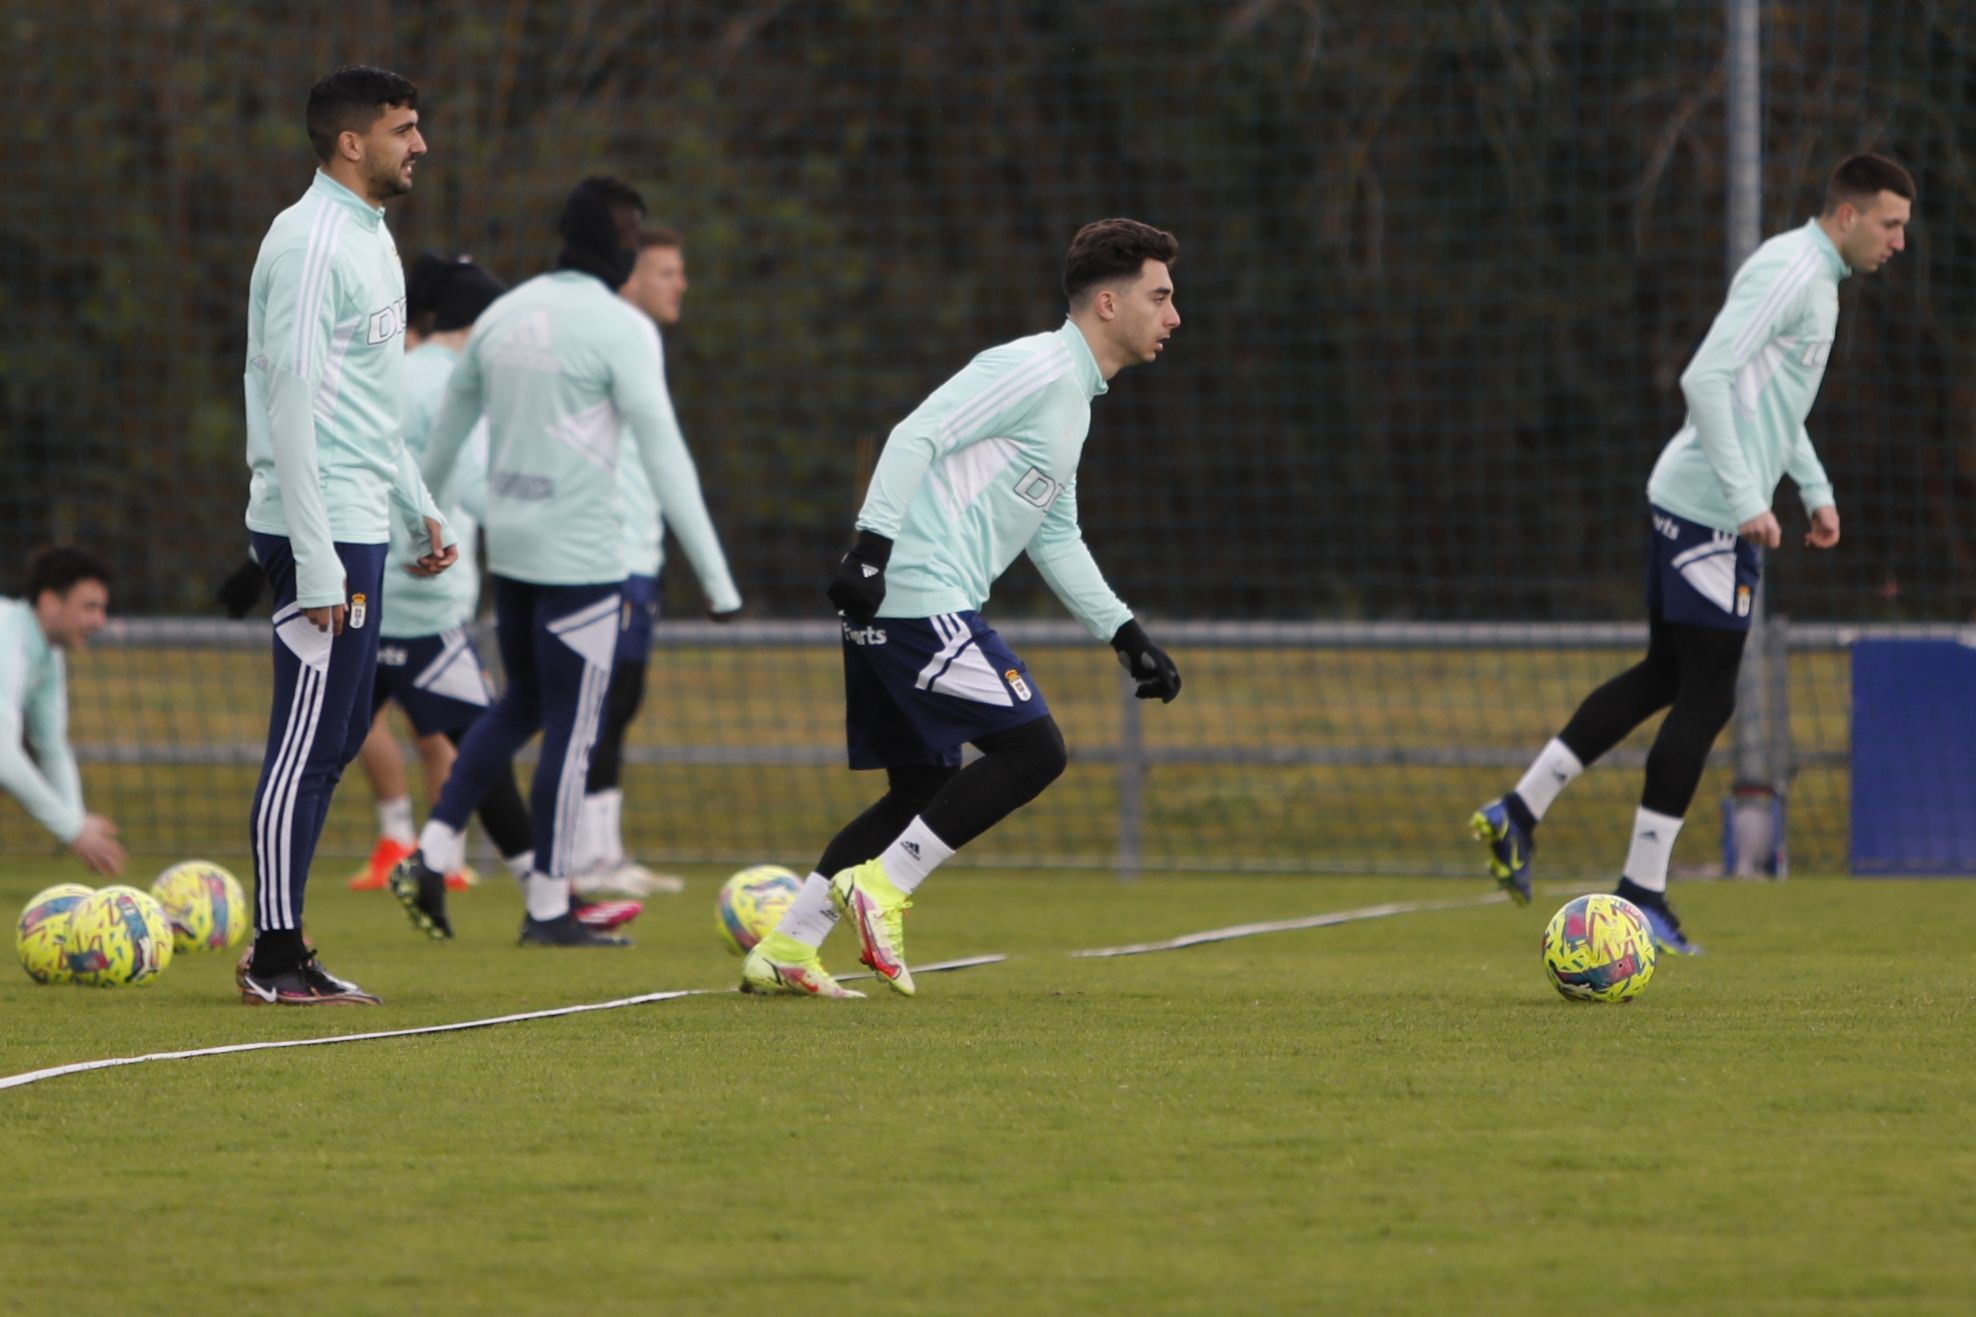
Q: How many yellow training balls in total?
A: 5